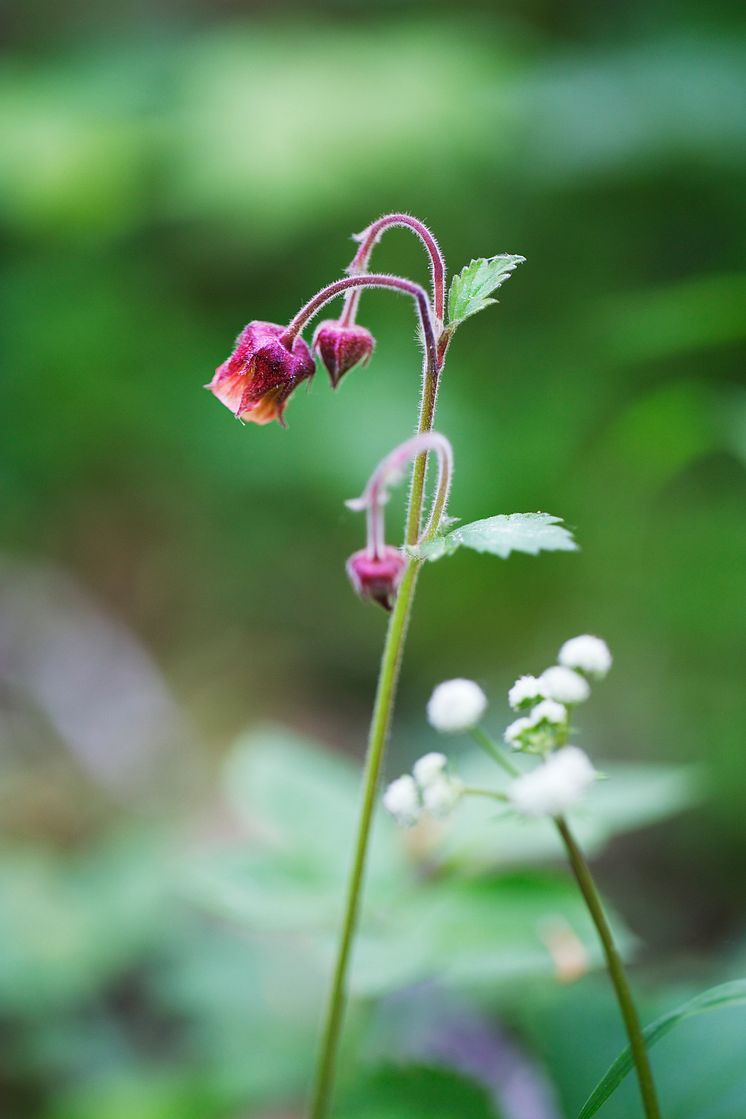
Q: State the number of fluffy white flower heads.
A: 10